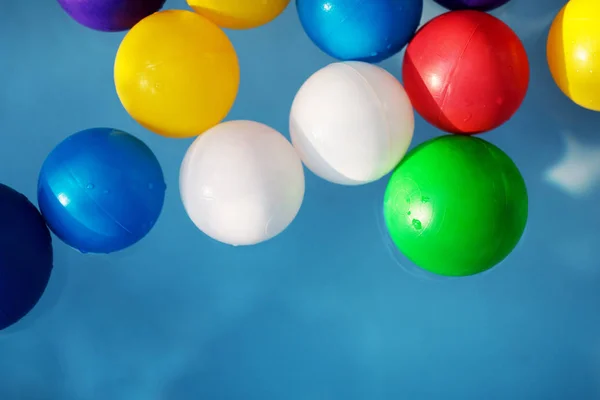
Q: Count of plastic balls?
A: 12